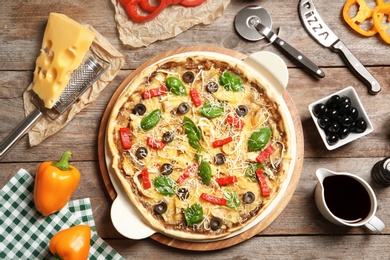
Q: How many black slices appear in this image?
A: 13